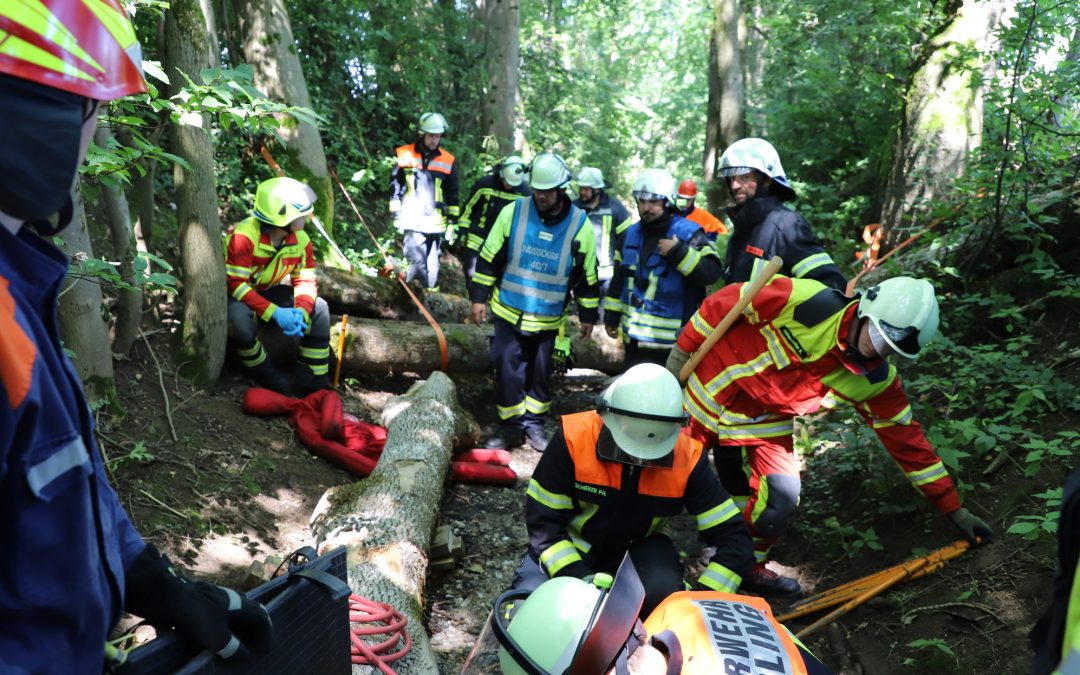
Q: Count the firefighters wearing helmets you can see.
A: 12